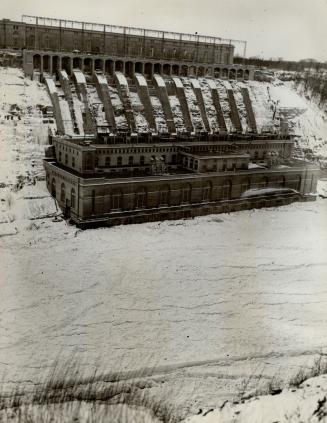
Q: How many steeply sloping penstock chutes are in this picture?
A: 12